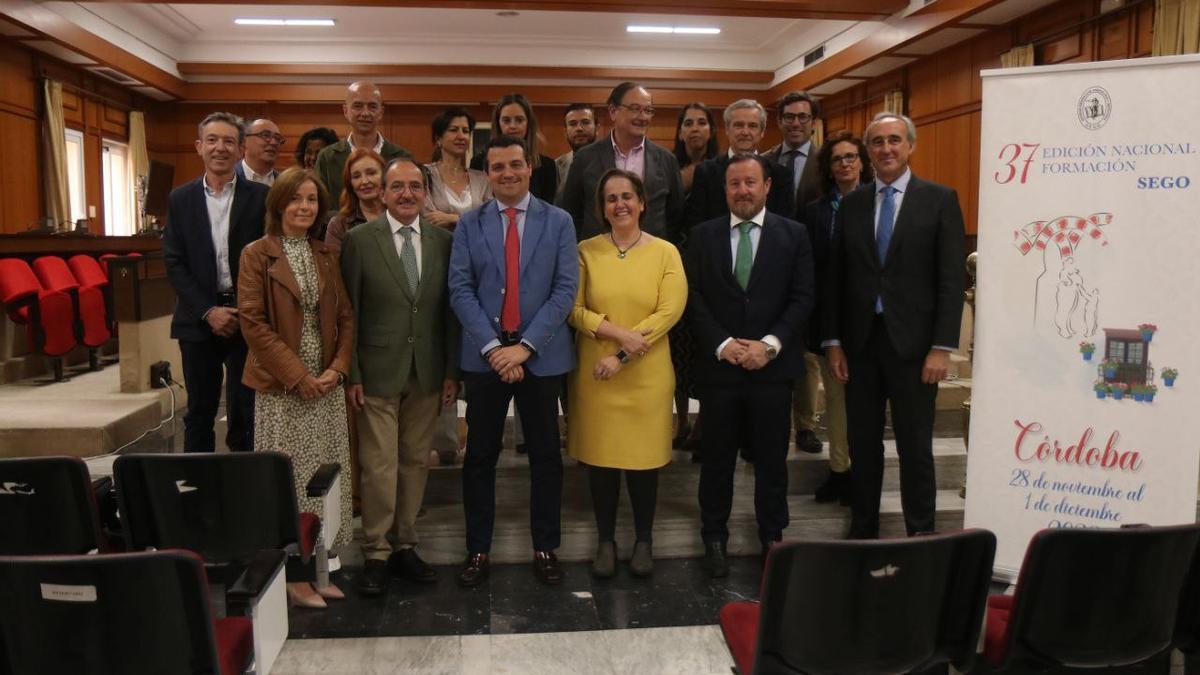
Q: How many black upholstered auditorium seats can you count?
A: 5